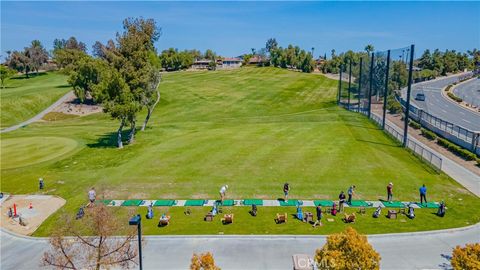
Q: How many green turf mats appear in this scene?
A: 11